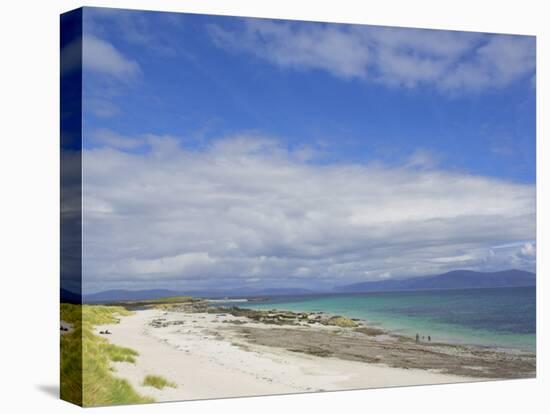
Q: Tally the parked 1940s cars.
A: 0